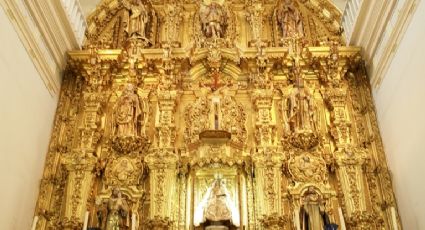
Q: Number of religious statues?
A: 8